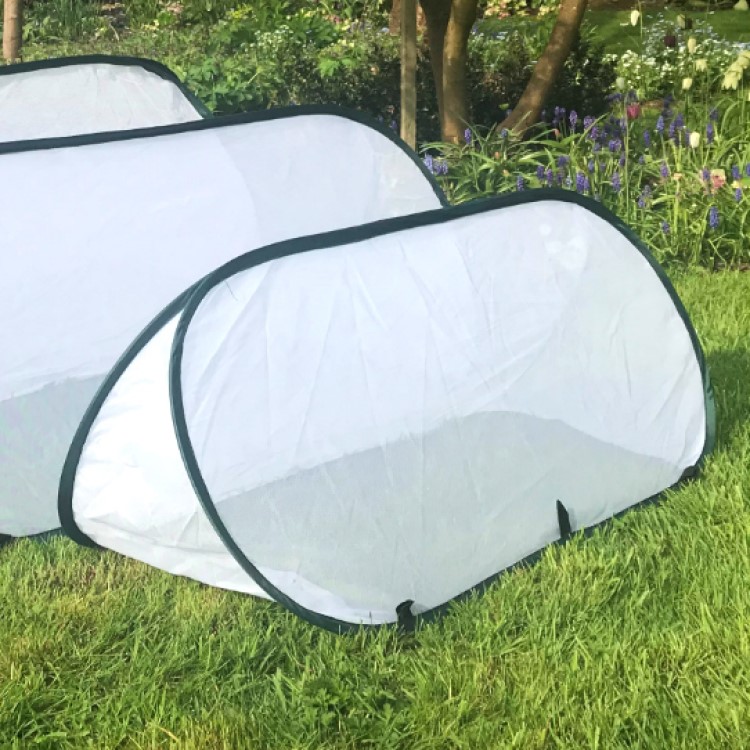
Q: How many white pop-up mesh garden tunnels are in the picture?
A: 3